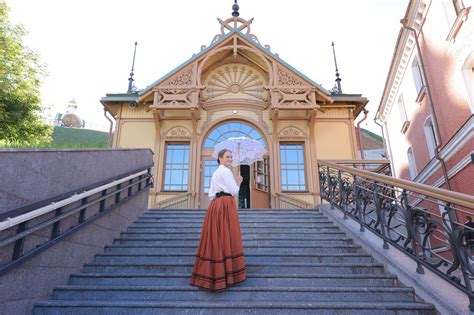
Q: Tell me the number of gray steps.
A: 13